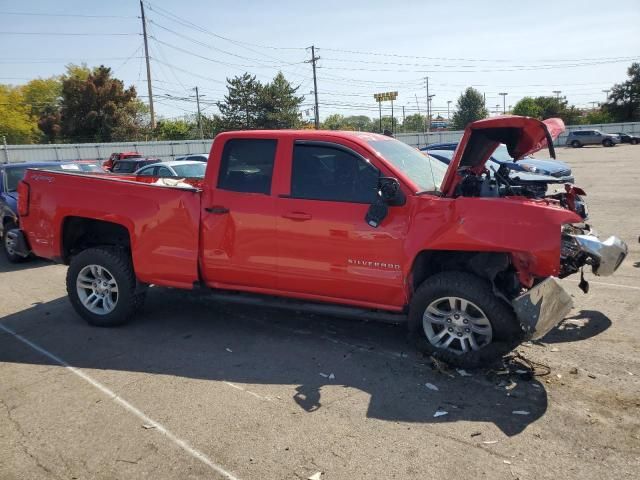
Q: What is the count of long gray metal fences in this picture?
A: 1